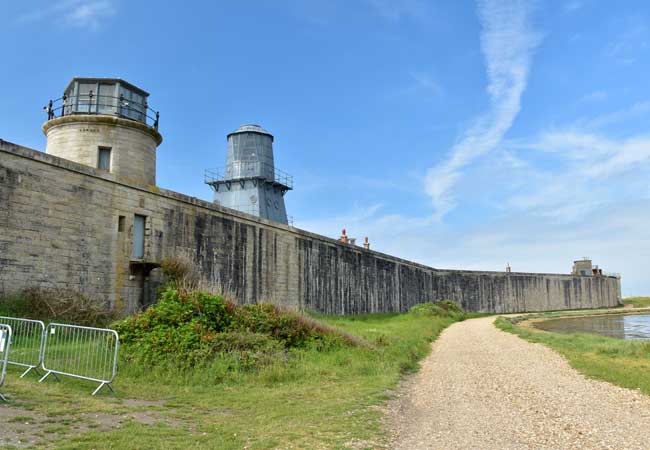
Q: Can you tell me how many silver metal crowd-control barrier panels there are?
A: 3